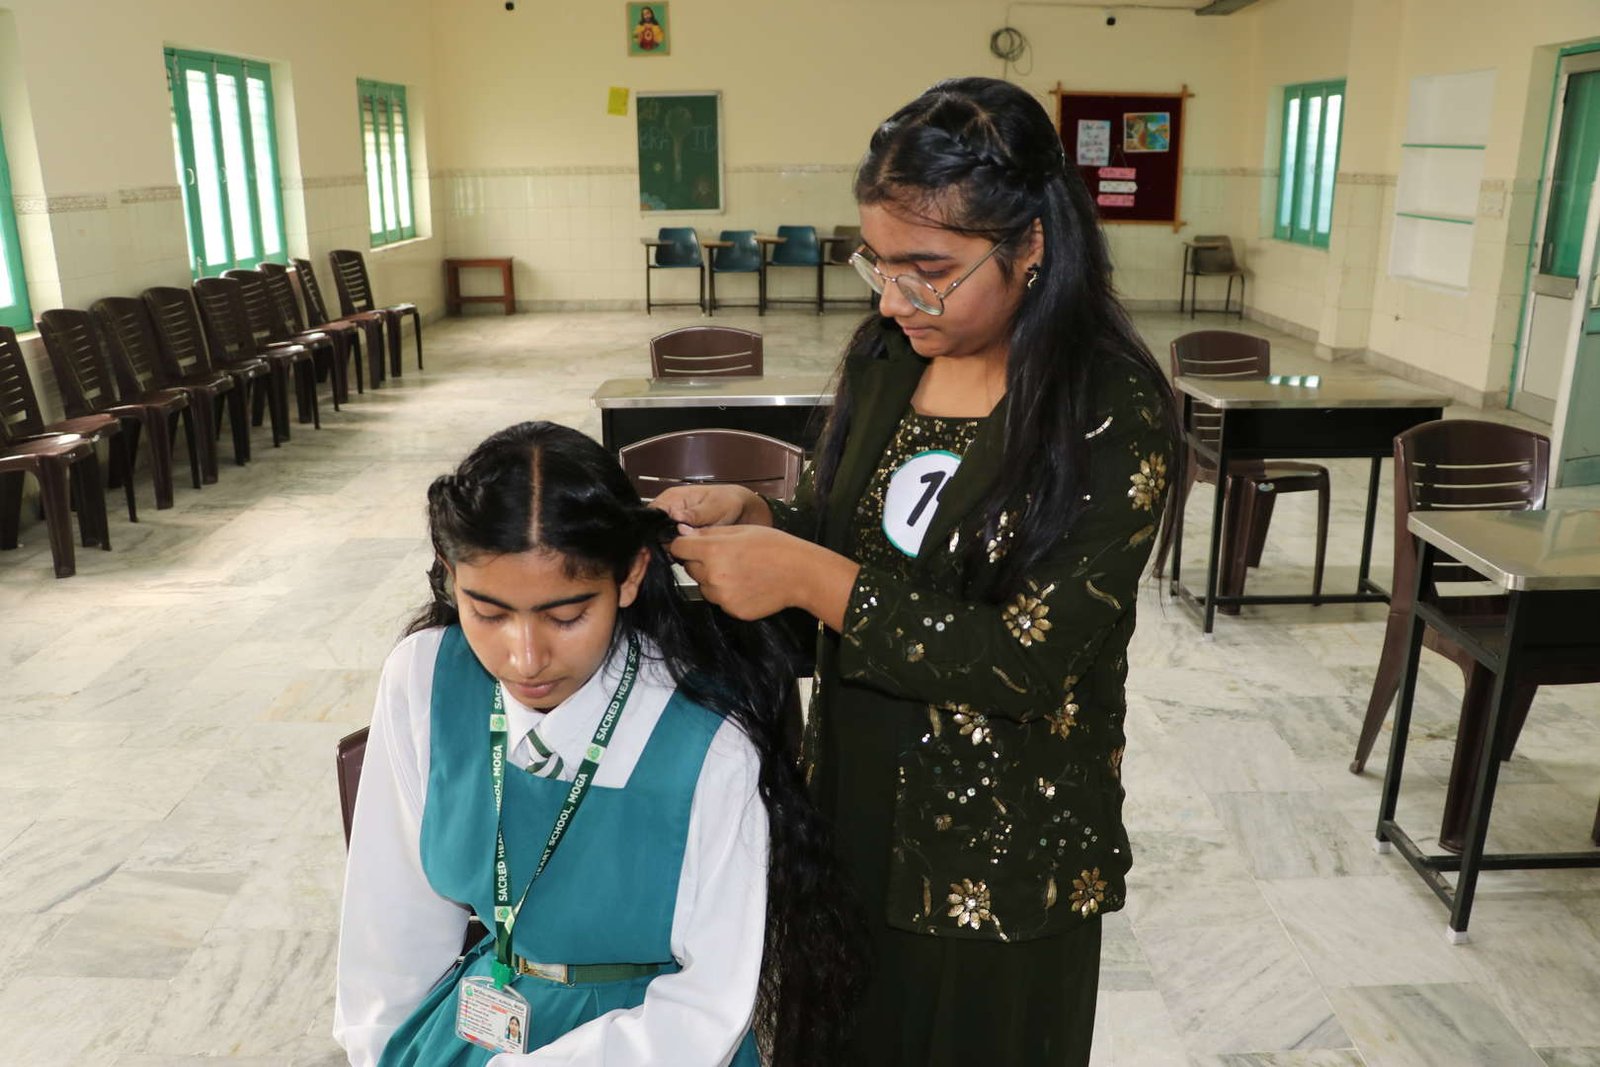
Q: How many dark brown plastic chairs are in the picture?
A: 15